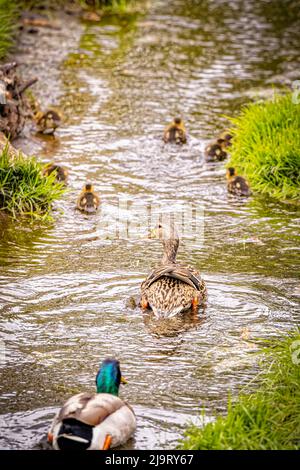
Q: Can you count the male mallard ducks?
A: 1